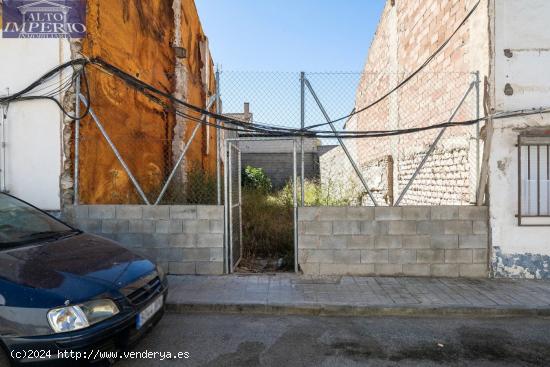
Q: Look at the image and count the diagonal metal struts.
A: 4